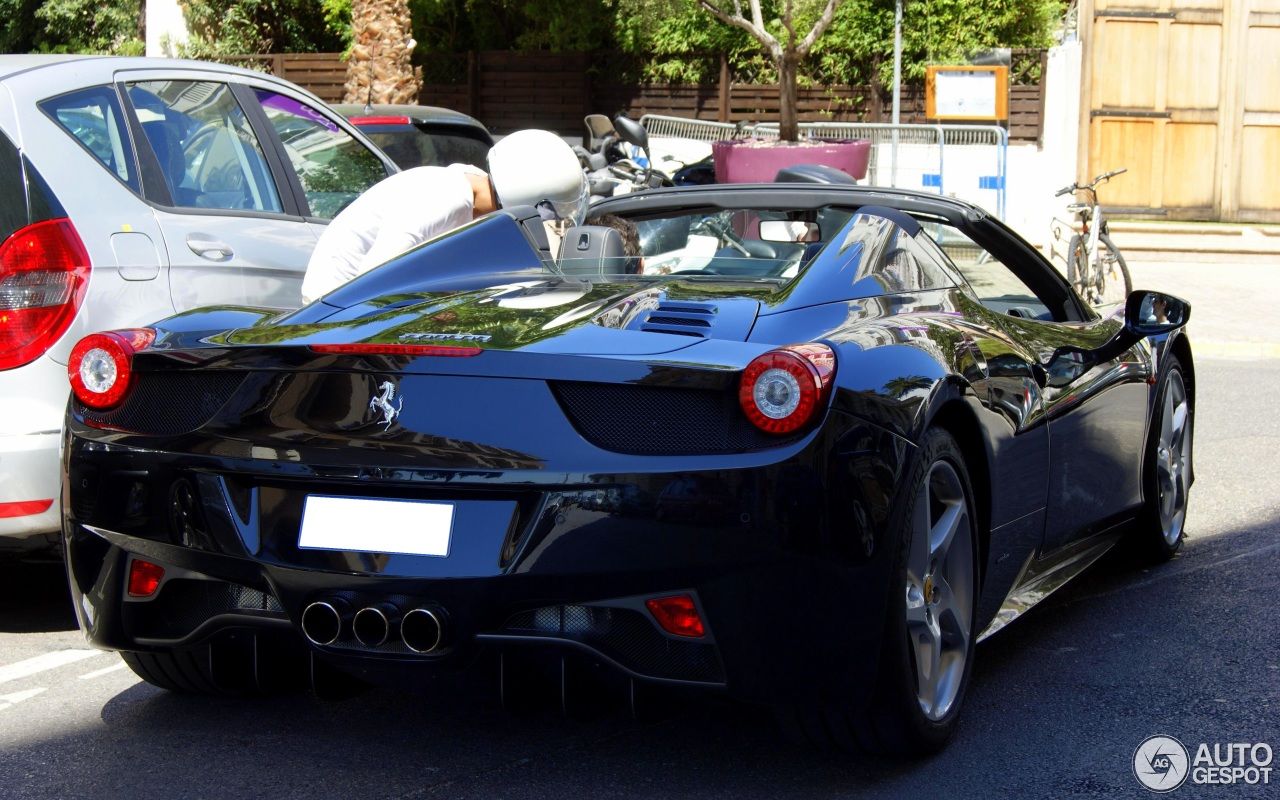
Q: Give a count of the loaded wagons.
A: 0